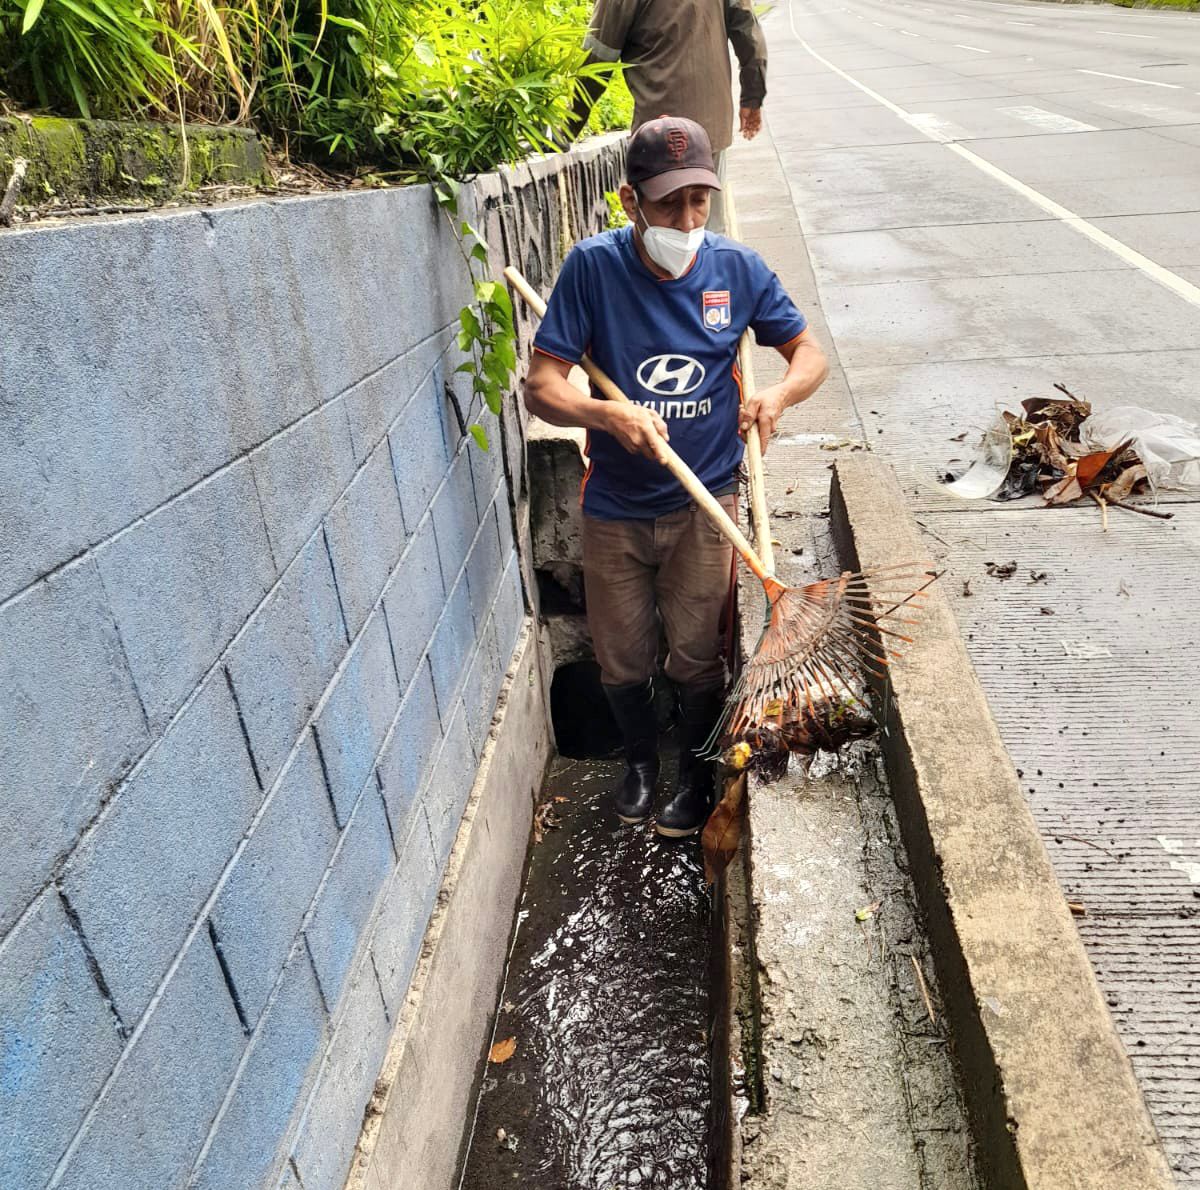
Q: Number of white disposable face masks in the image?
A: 1